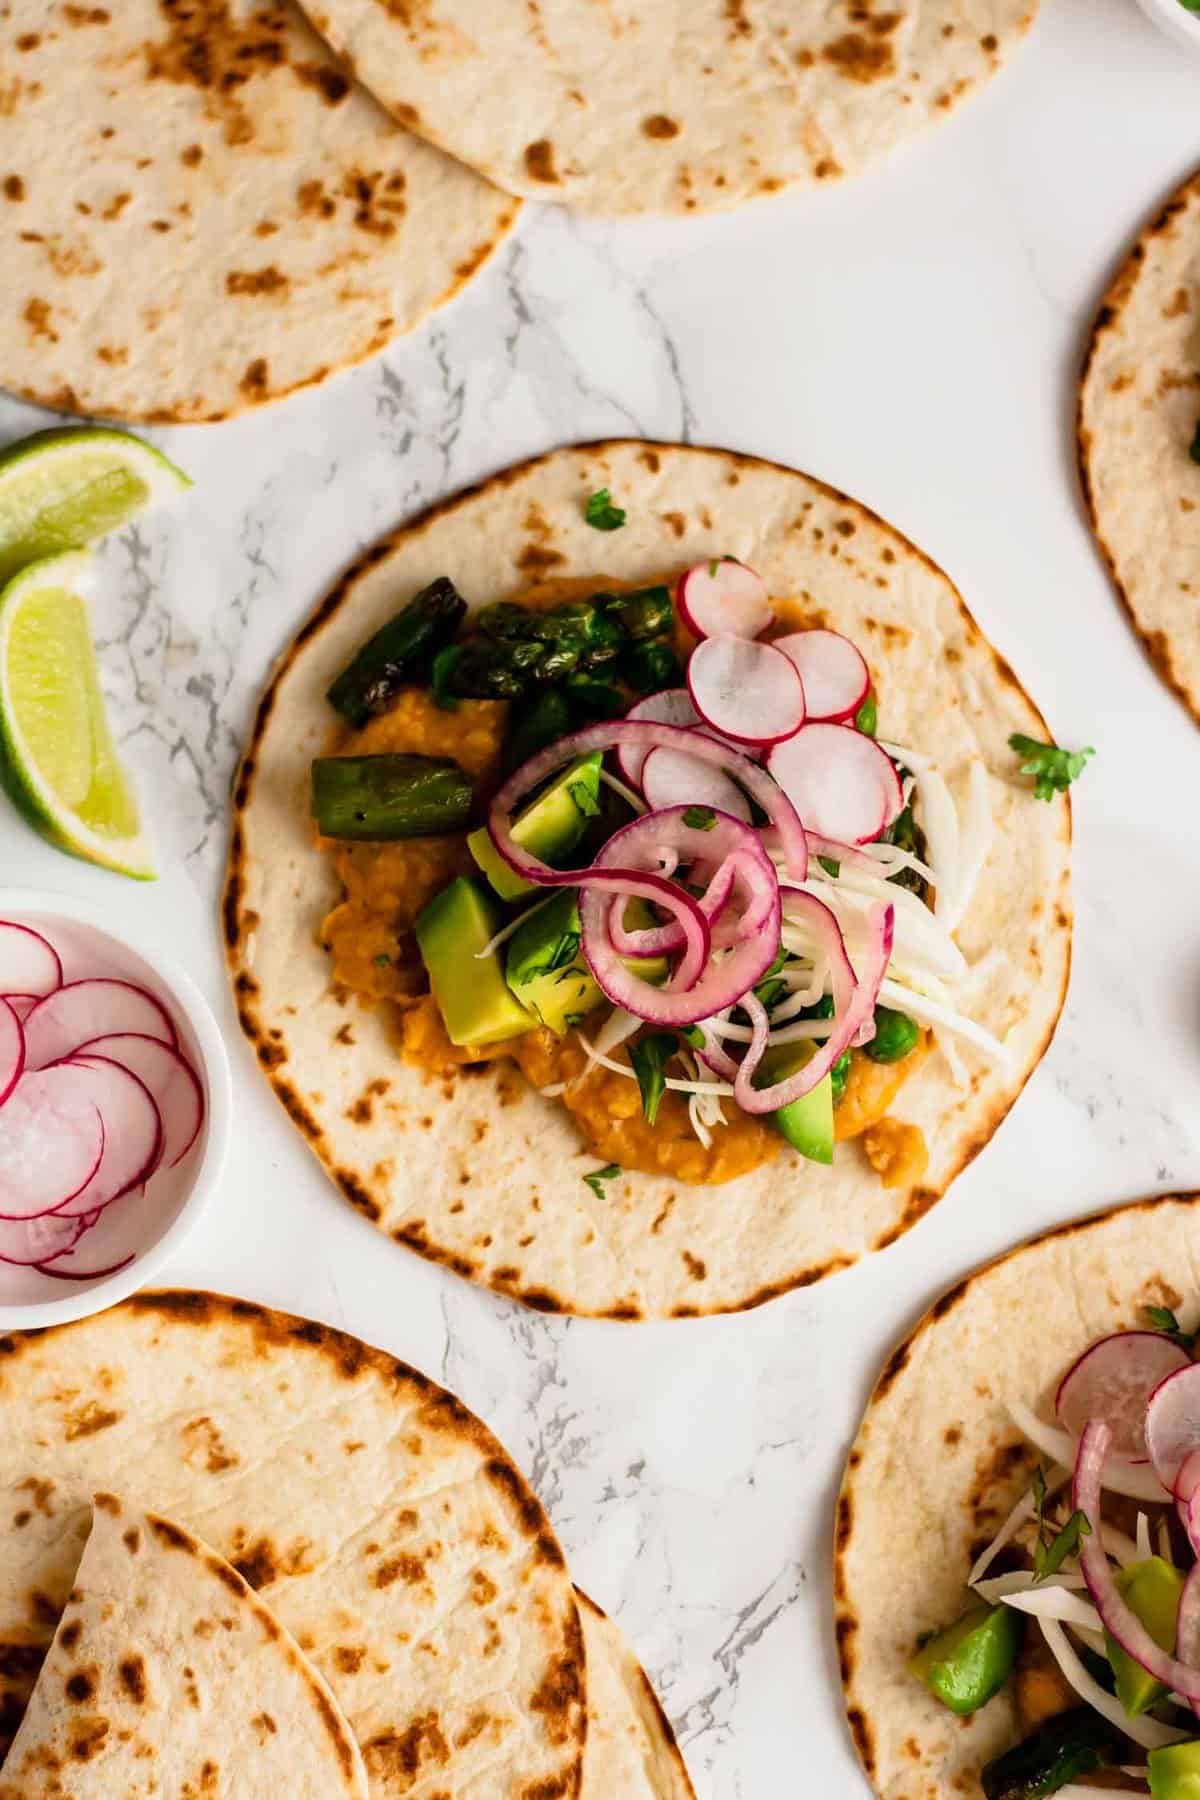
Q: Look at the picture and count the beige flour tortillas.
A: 8